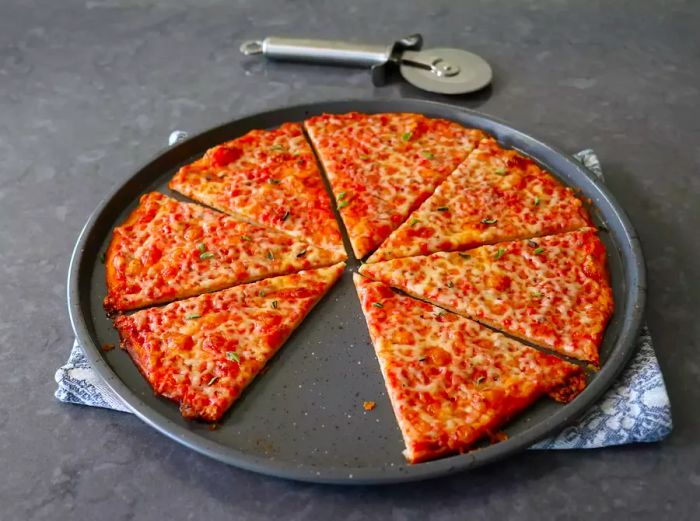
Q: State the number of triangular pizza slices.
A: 7